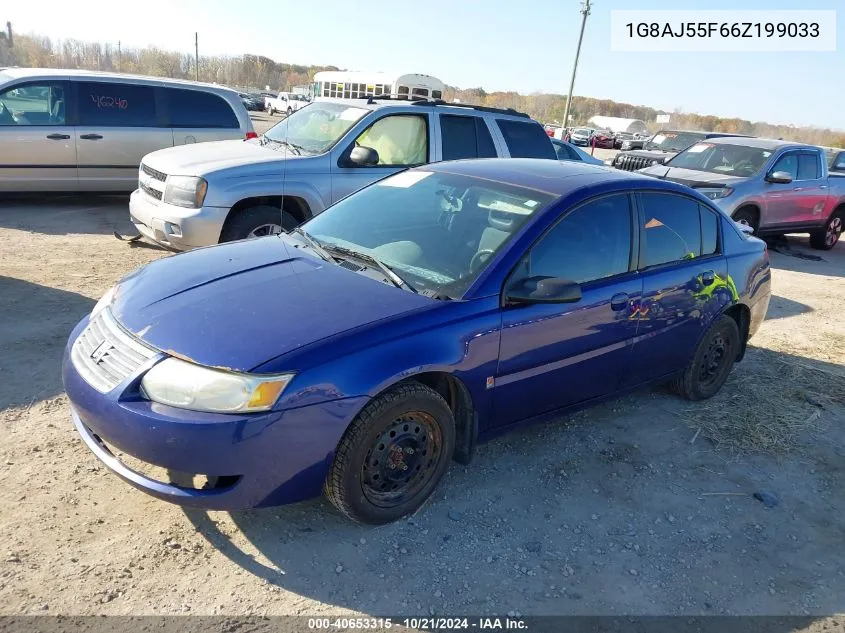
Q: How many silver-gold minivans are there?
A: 1